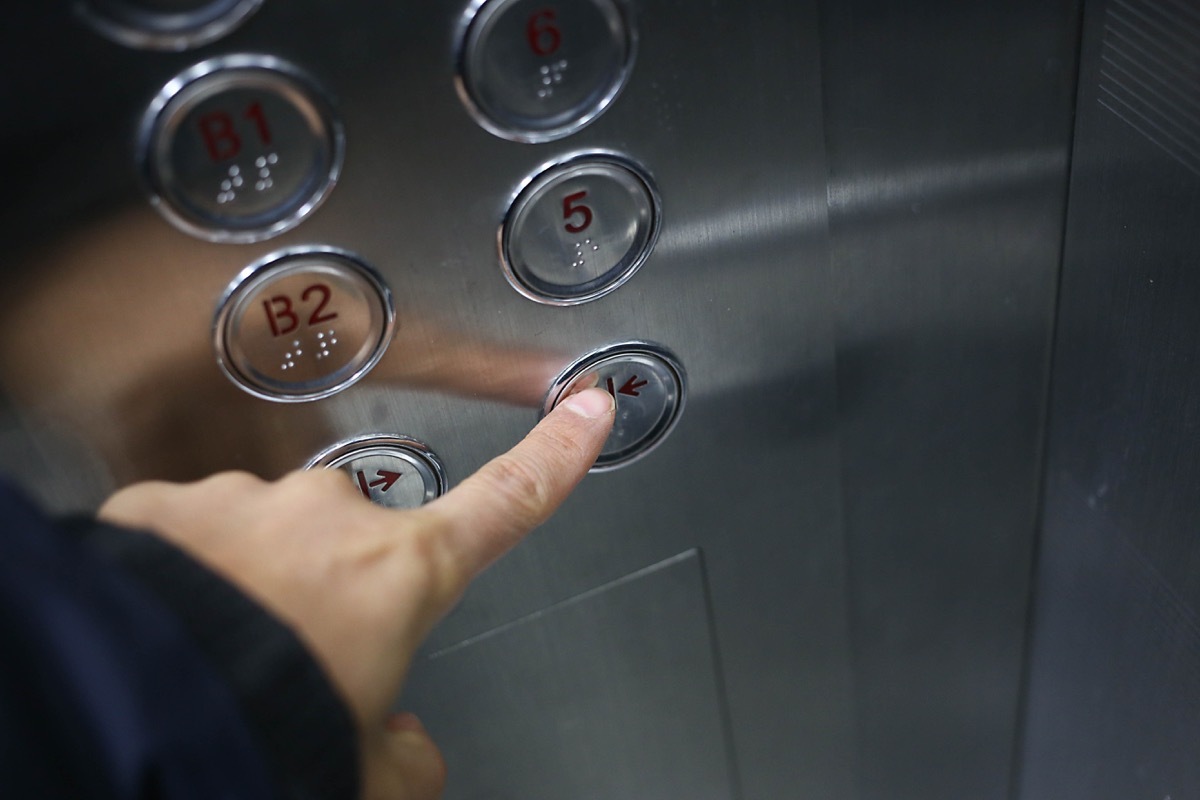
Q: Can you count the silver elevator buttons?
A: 7